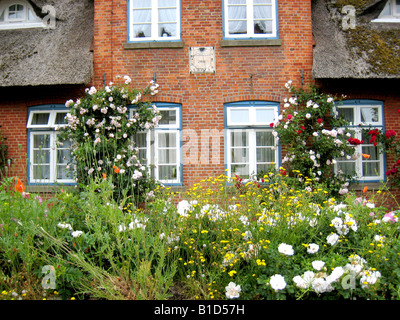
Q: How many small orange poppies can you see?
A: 5